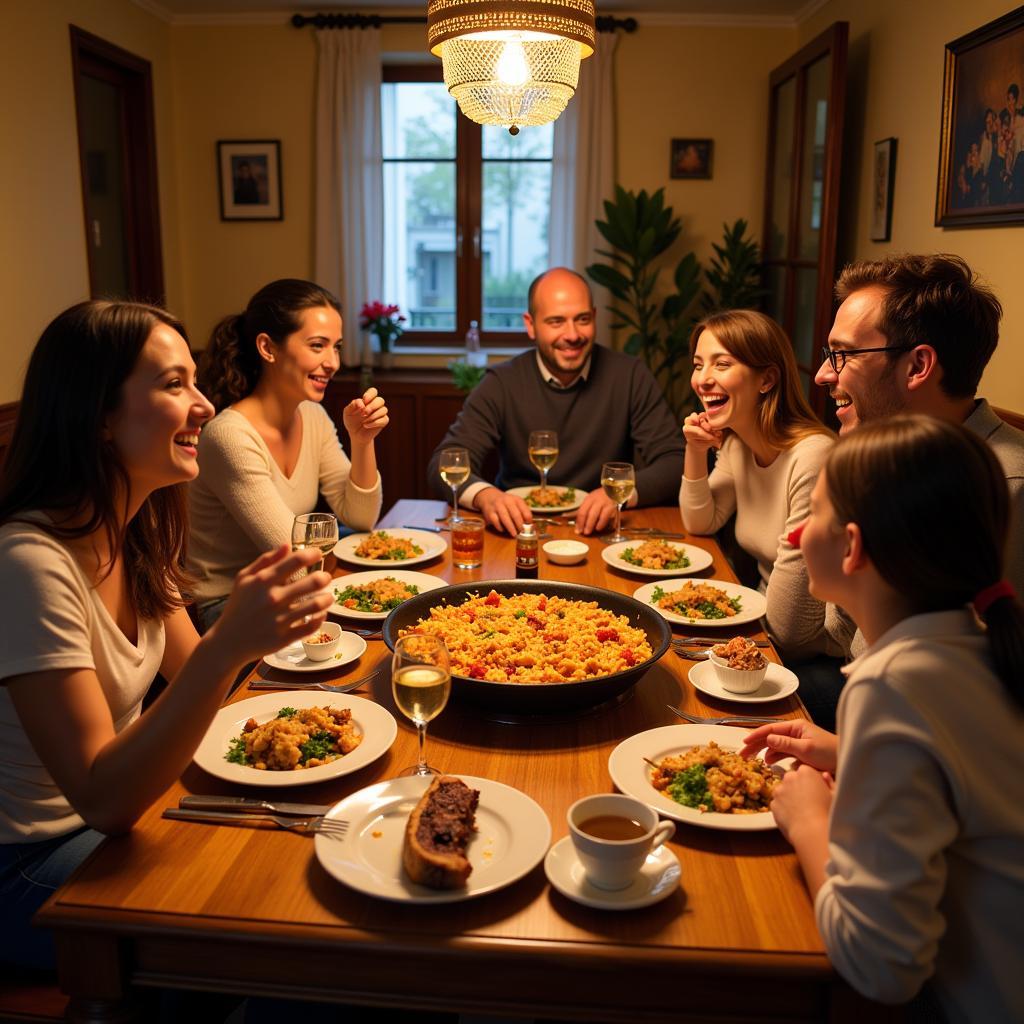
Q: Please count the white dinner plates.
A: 8